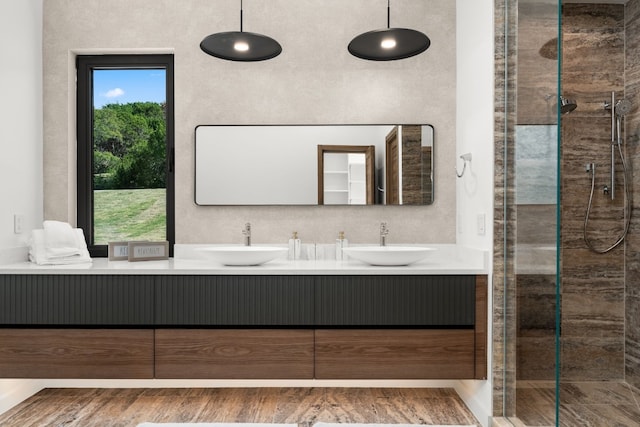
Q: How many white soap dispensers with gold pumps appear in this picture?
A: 2